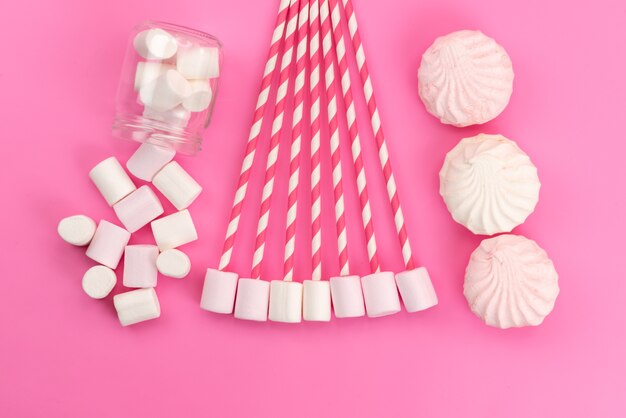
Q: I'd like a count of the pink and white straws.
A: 7